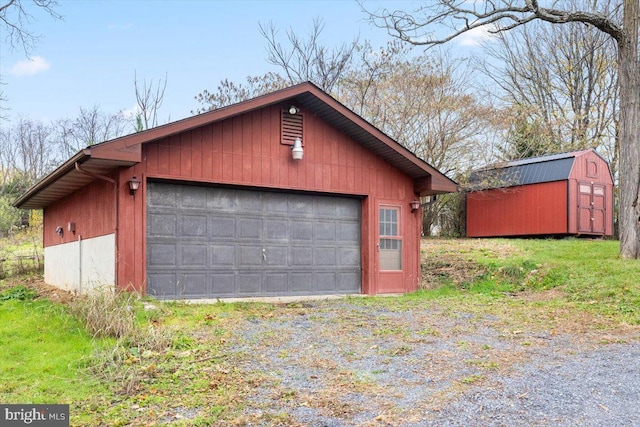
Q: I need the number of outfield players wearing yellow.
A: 0